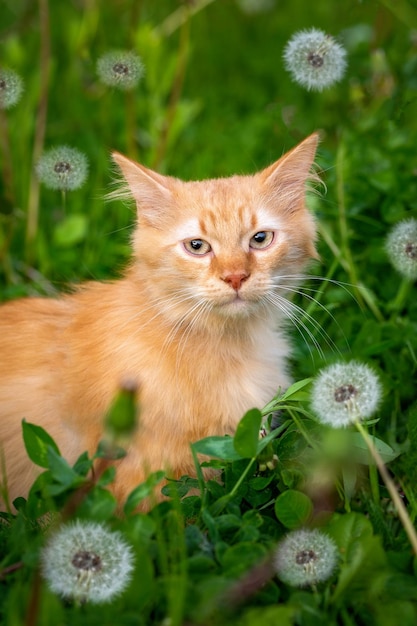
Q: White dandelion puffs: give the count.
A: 8